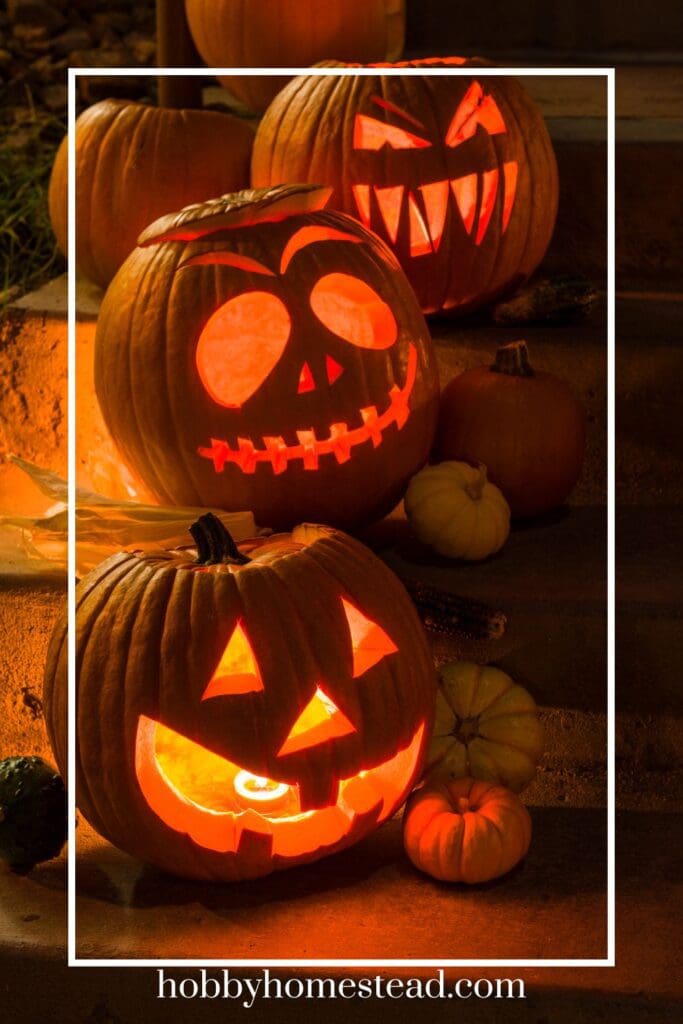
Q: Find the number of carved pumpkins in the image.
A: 3